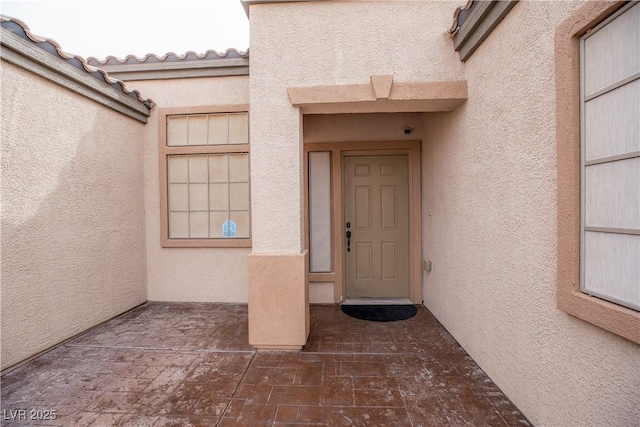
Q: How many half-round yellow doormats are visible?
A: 0